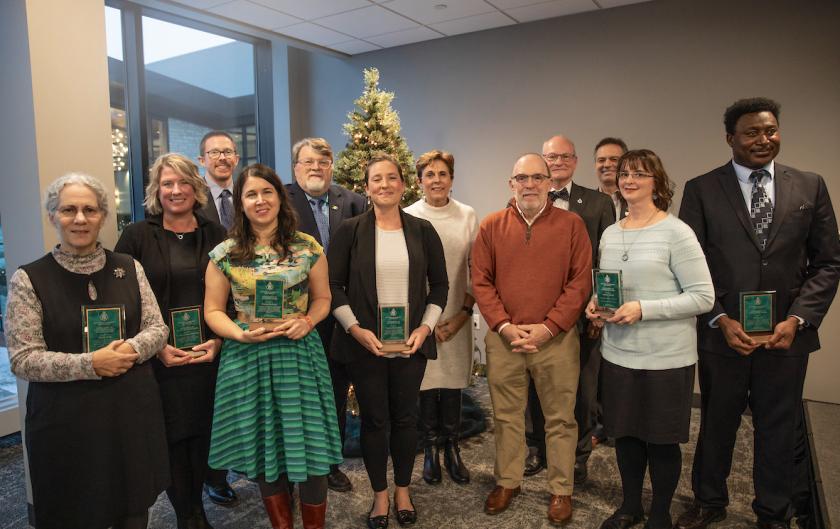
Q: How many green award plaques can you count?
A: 6